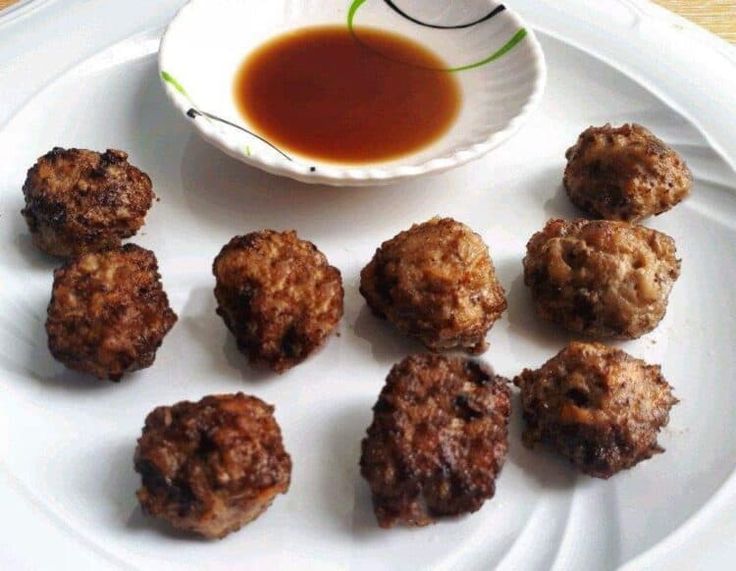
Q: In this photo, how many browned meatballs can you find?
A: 9